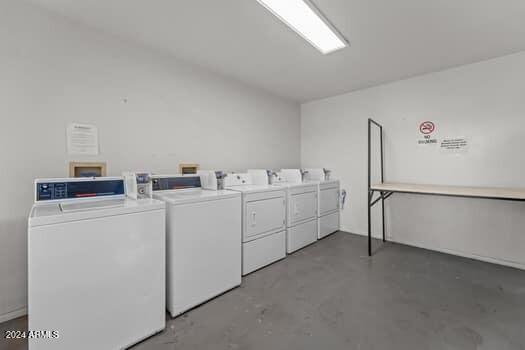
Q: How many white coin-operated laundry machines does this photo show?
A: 5